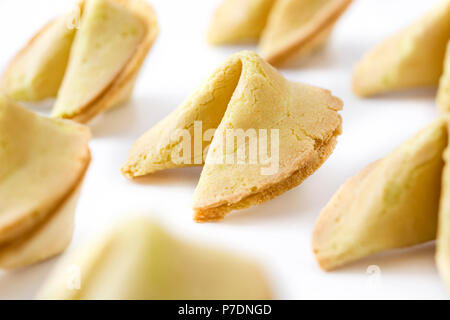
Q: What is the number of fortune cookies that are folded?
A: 7